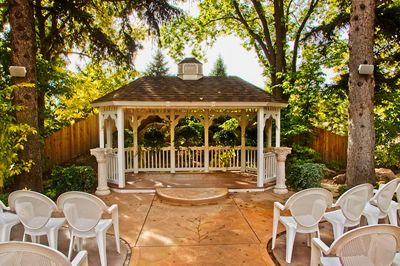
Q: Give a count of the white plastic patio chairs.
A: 9